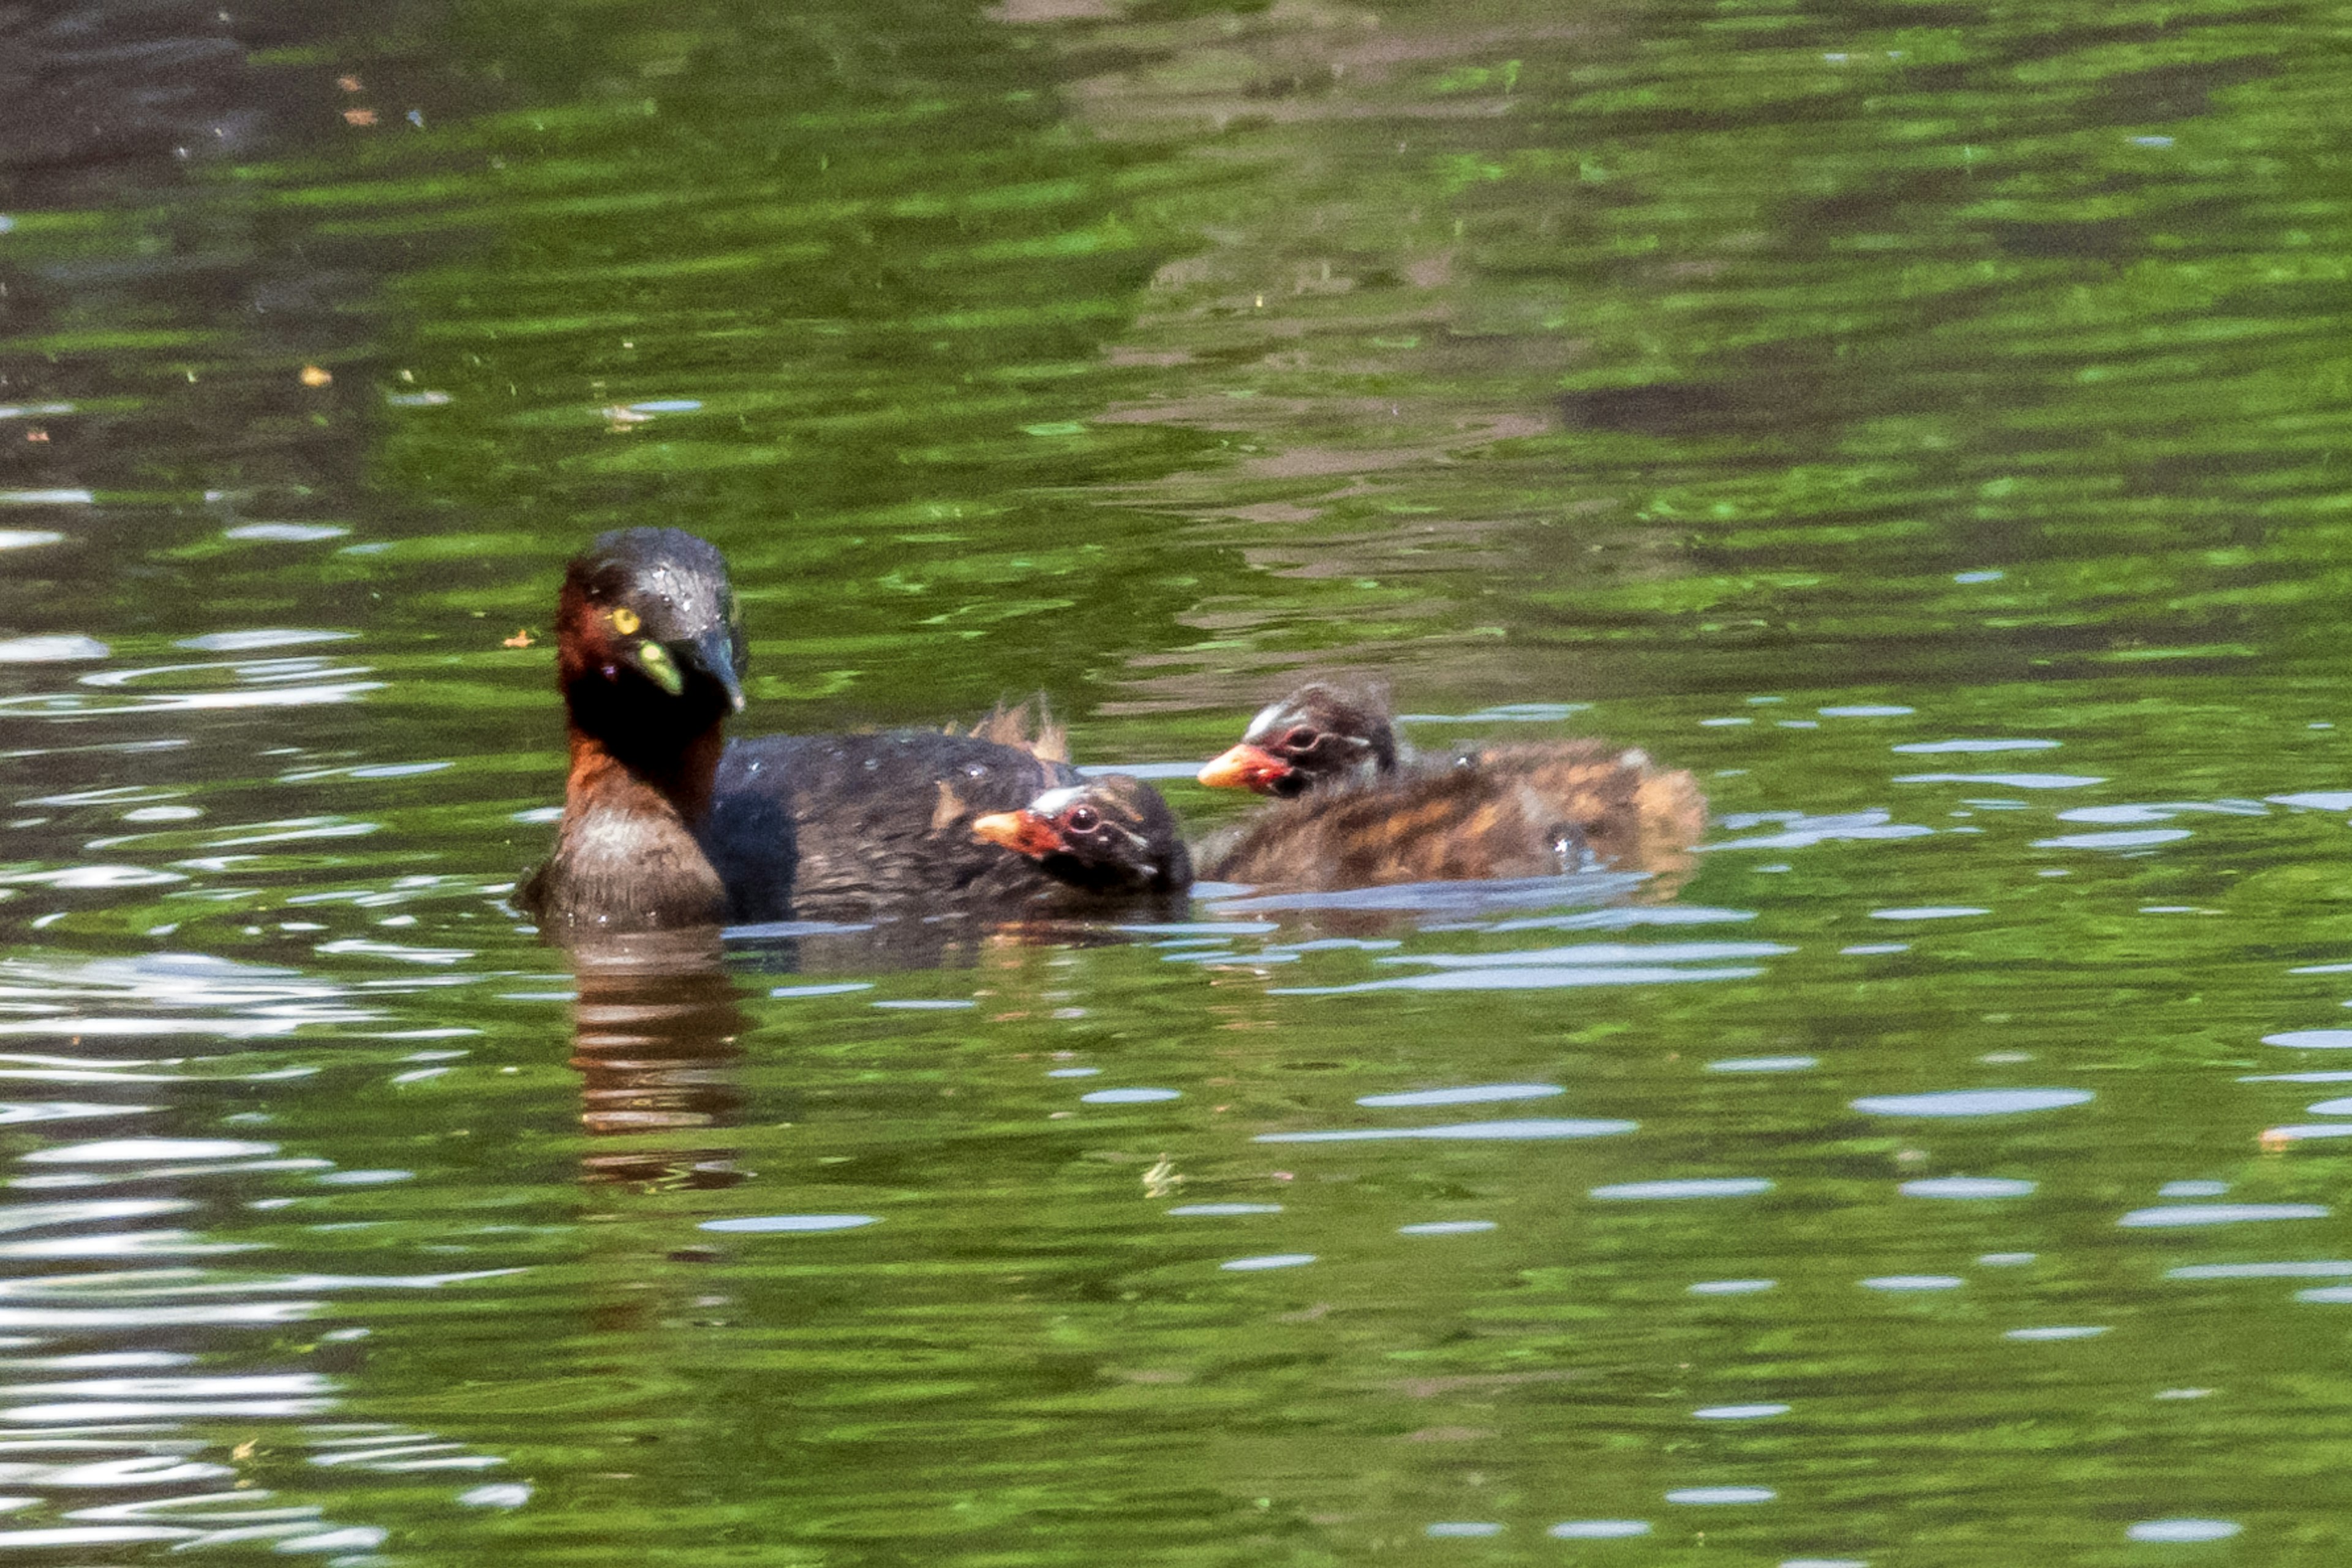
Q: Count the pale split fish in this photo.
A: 0